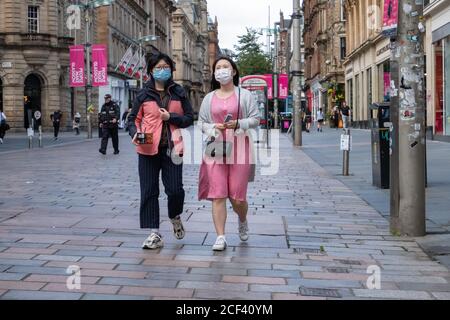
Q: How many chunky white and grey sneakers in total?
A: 2